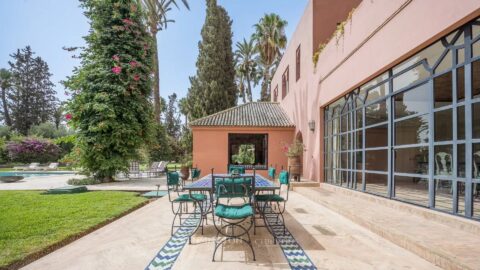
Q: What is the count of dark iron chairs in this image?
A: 6